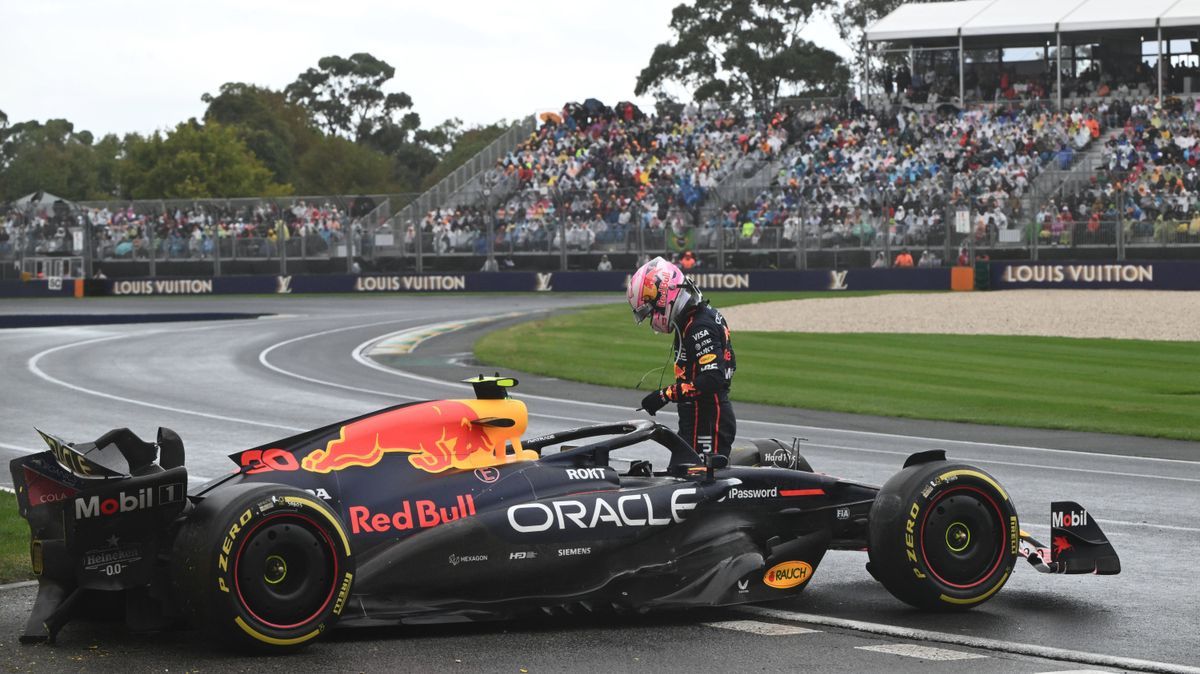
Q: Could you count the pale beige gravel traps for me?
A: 1